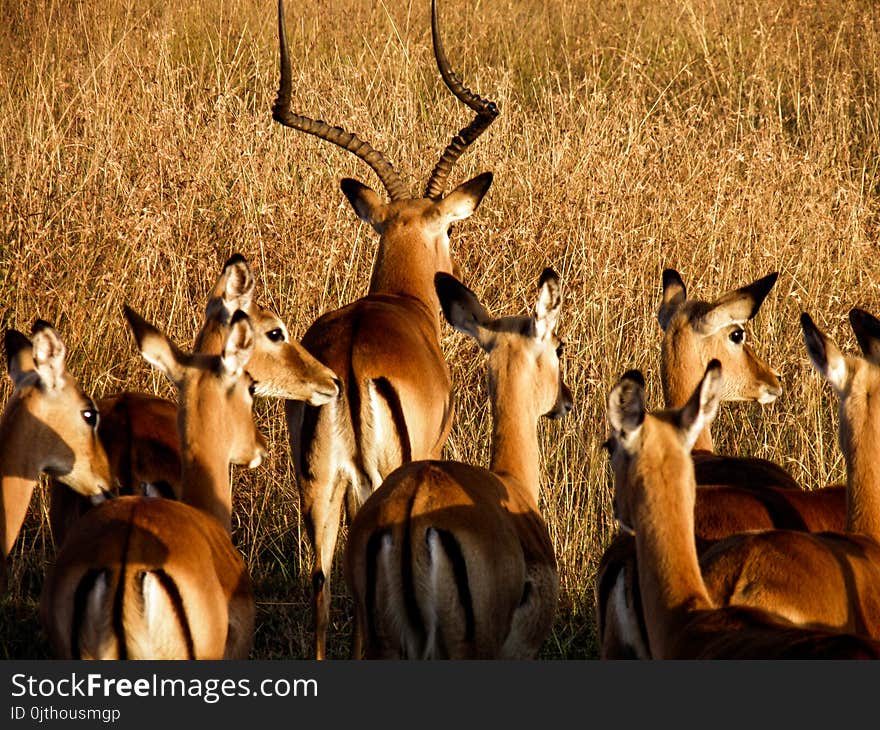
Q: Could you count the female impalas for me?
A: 7